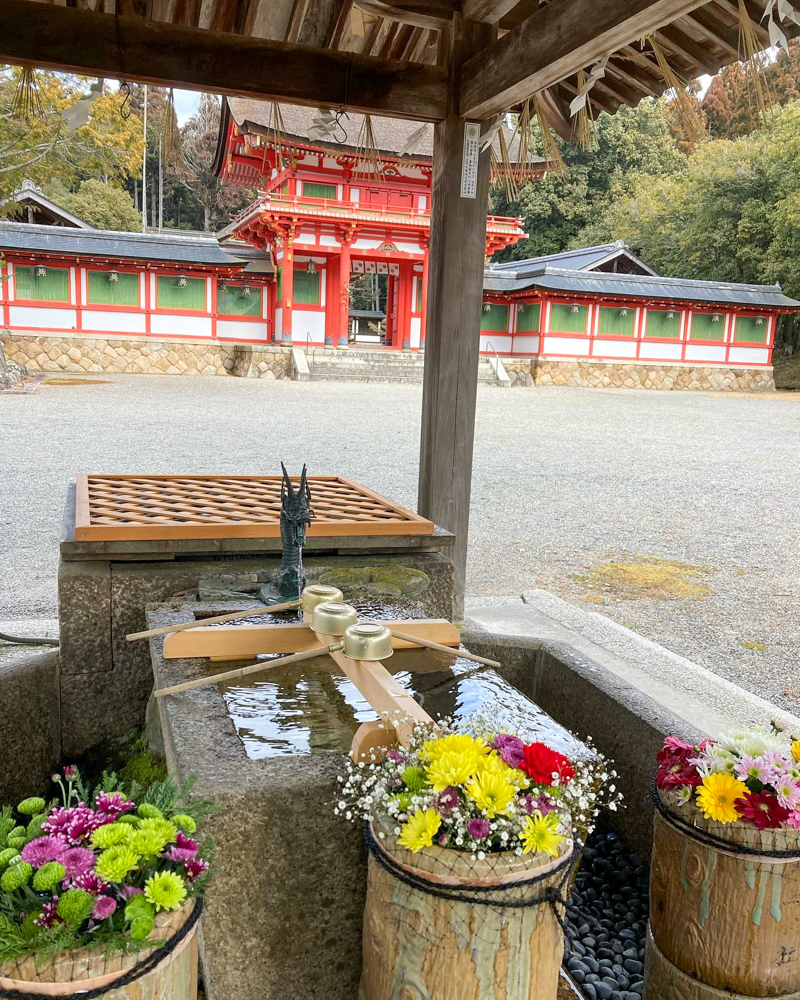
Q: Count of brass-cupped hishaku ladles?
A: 3